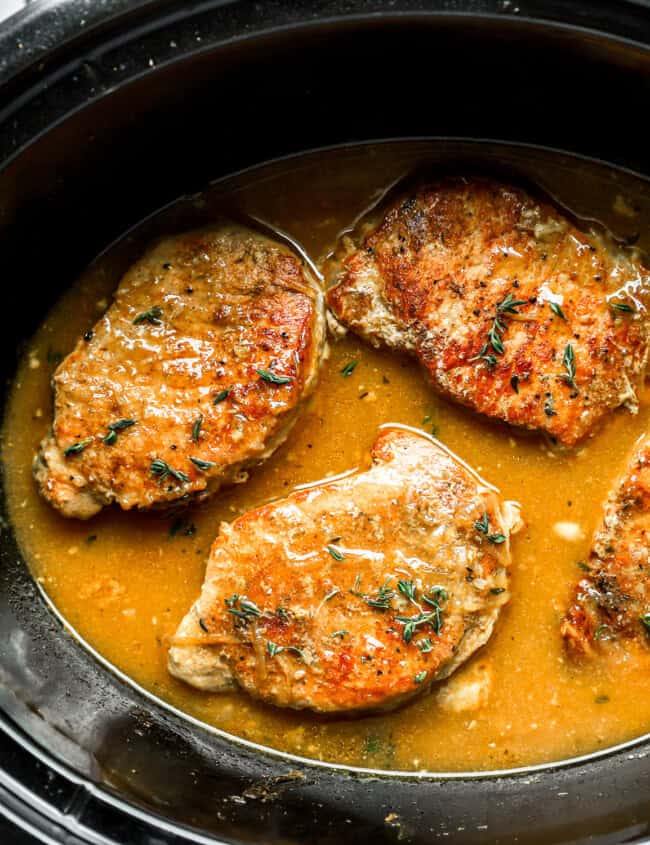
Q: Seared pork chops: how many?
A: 4